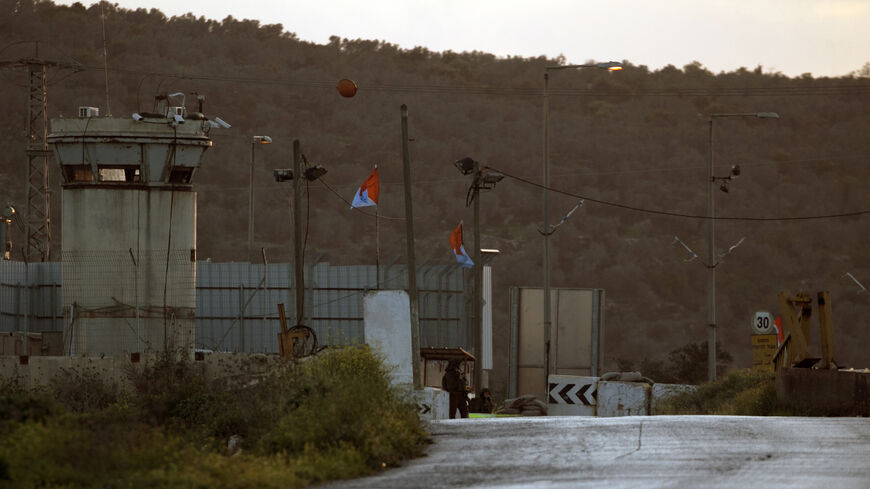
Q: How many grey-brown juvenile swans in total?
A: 0